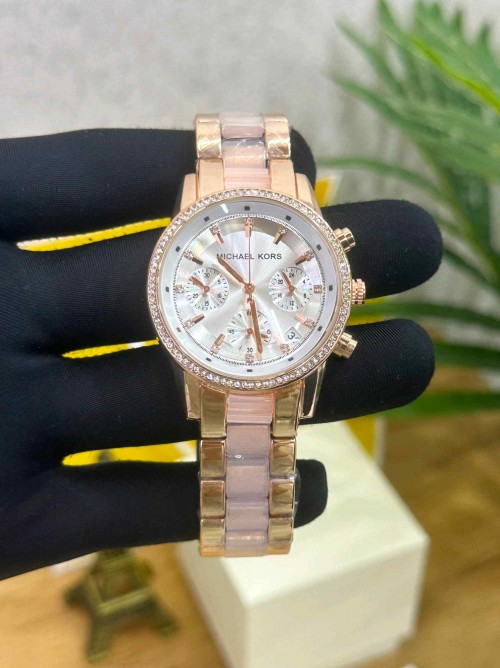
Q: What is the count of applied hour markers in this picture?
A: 12